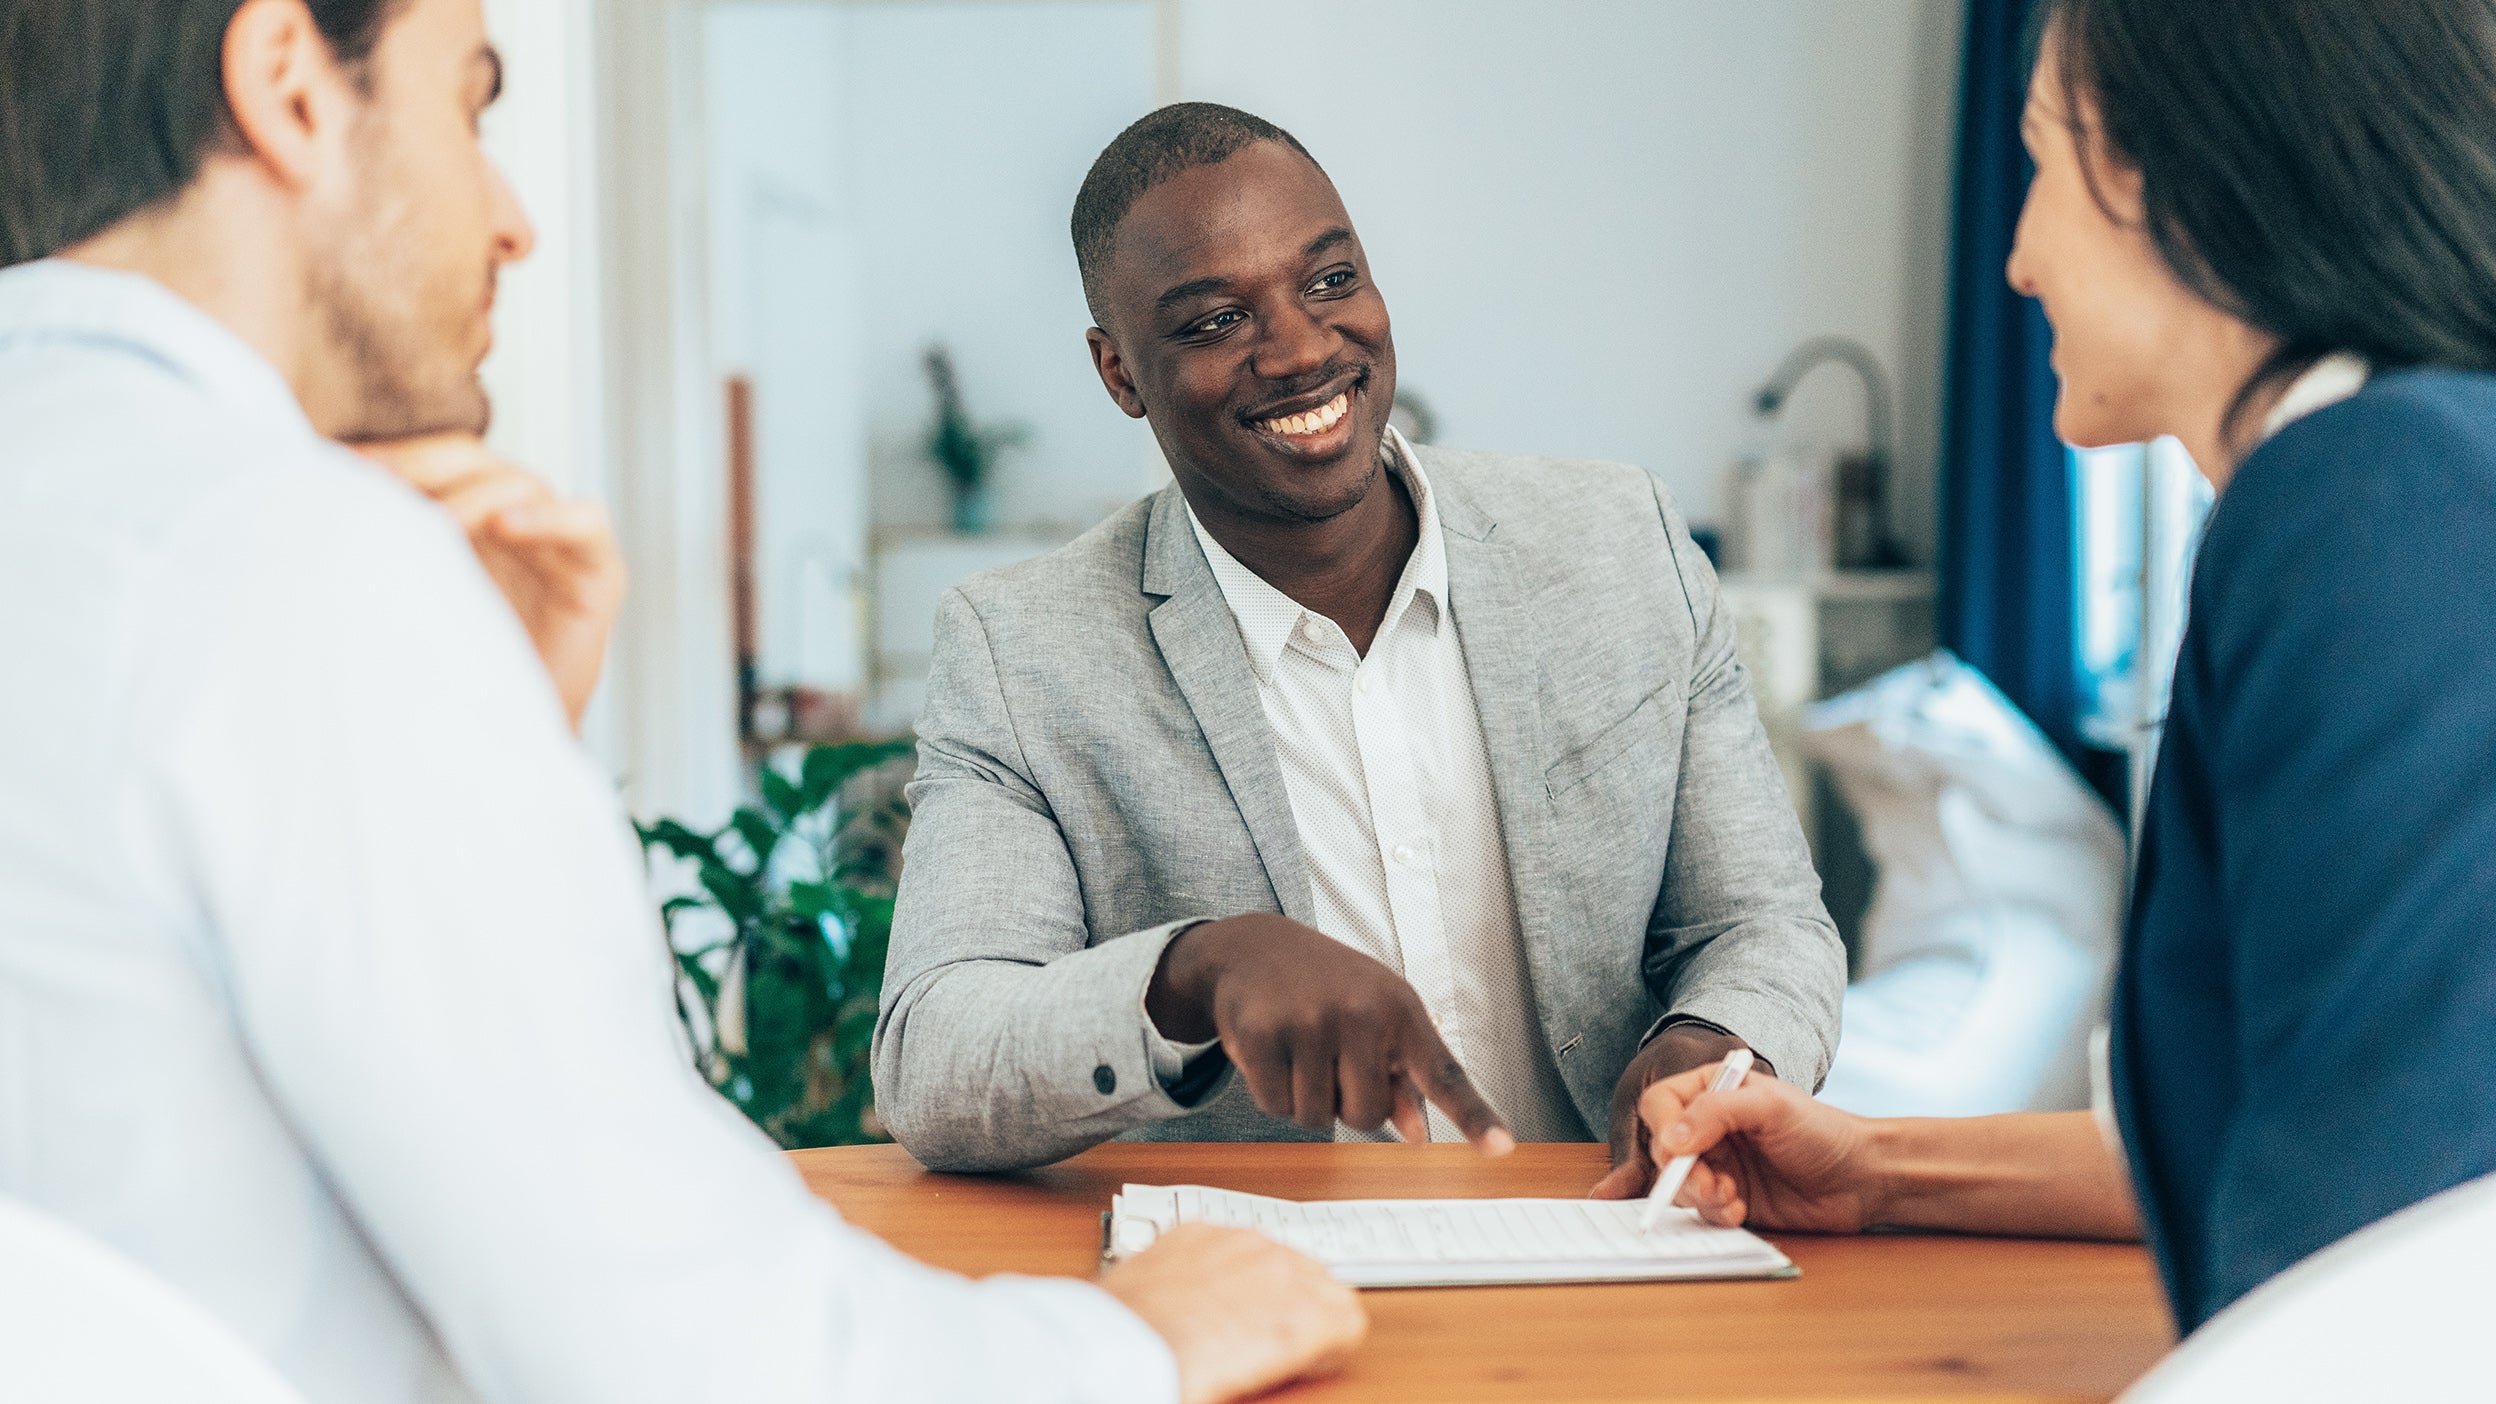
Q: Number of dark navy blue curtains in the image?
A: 1